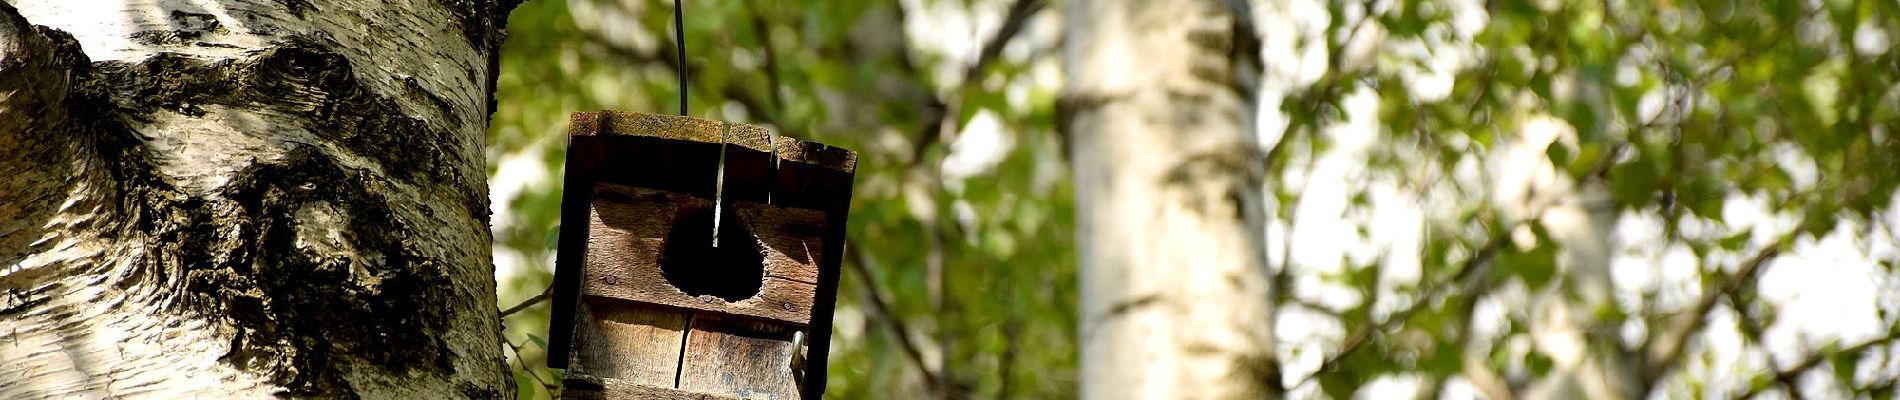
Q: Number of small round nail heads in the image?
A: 3